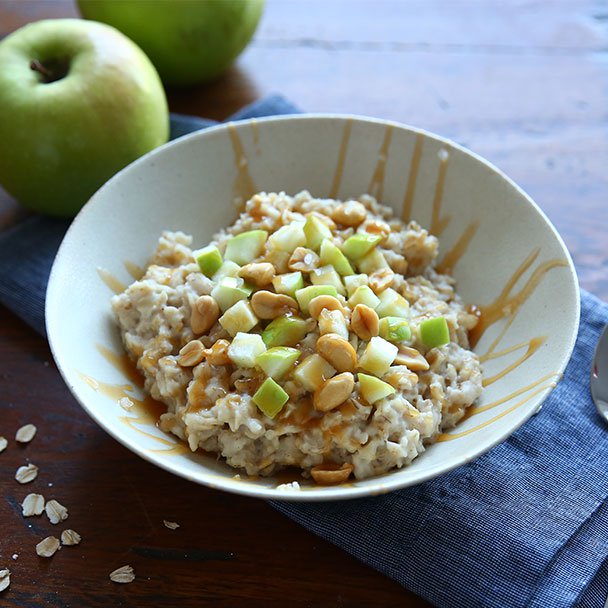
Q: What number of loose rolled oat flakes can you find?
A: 10